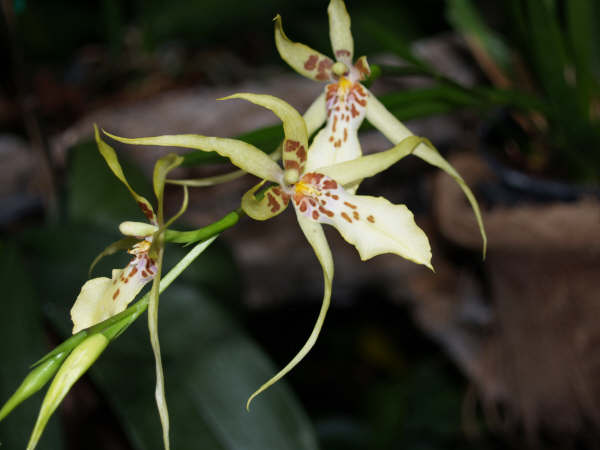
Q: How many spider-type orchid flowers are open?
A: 3